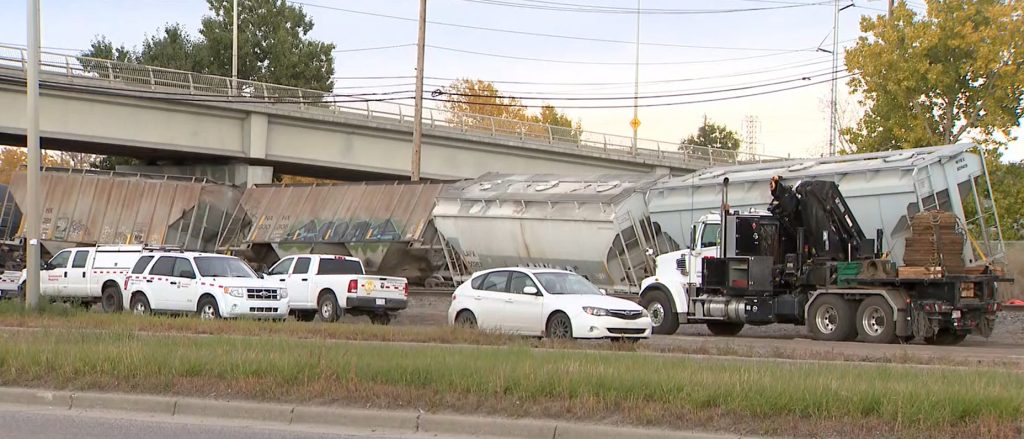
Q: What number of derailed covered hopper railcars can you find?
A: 4